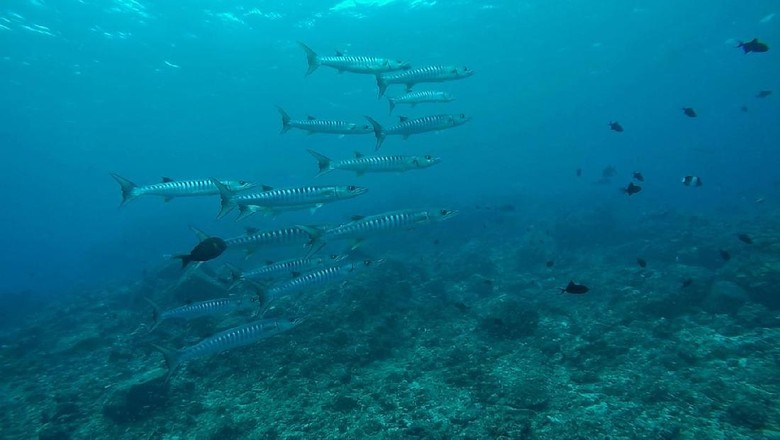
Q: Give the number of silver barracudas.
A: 15